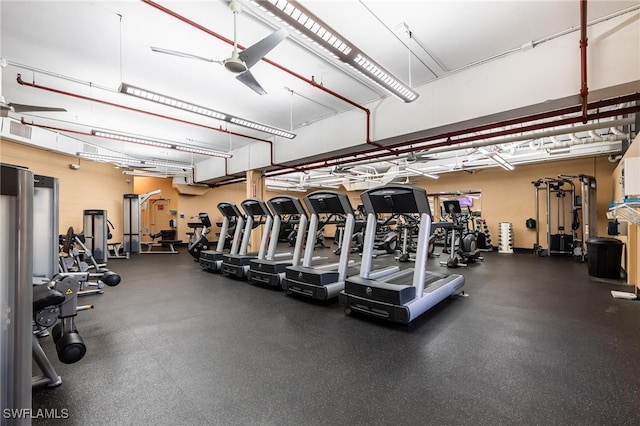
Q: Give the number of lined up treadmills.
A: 5